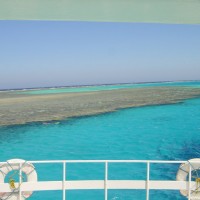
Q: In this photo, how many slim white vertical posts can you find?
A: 5